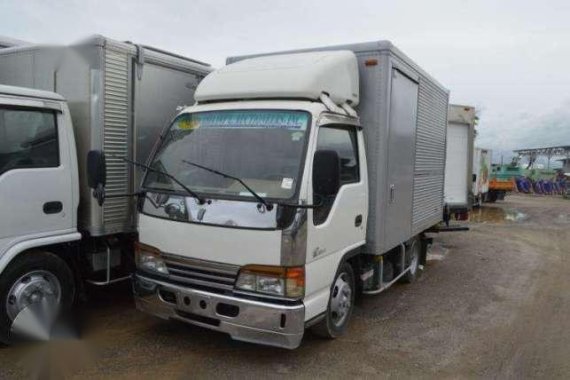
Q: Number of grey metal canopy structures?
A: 1